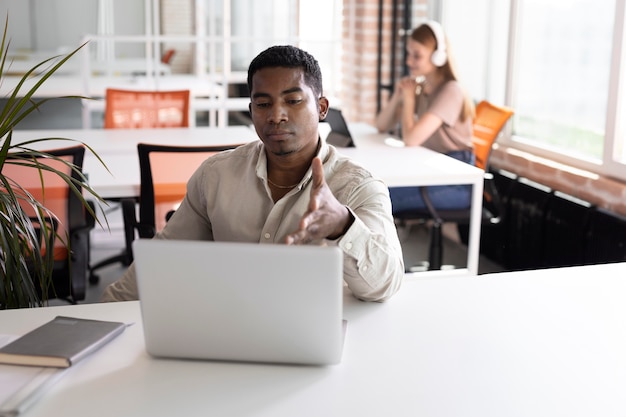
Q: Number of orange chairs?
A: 4